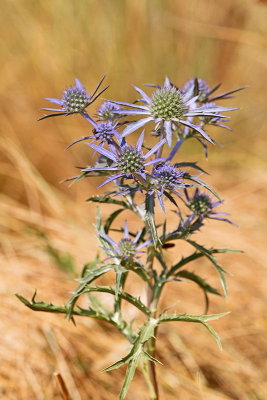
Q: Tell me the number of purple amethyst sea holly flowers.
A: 10